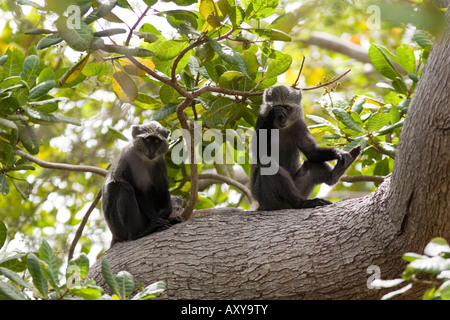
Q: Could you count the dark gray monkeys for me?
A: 2